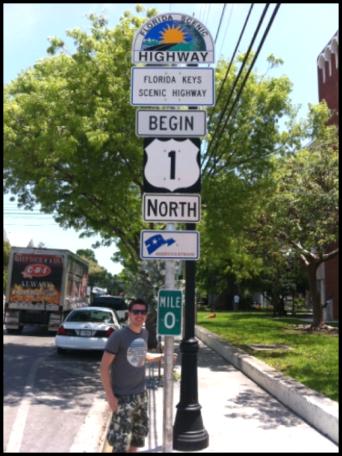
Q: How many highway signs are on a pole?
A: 7